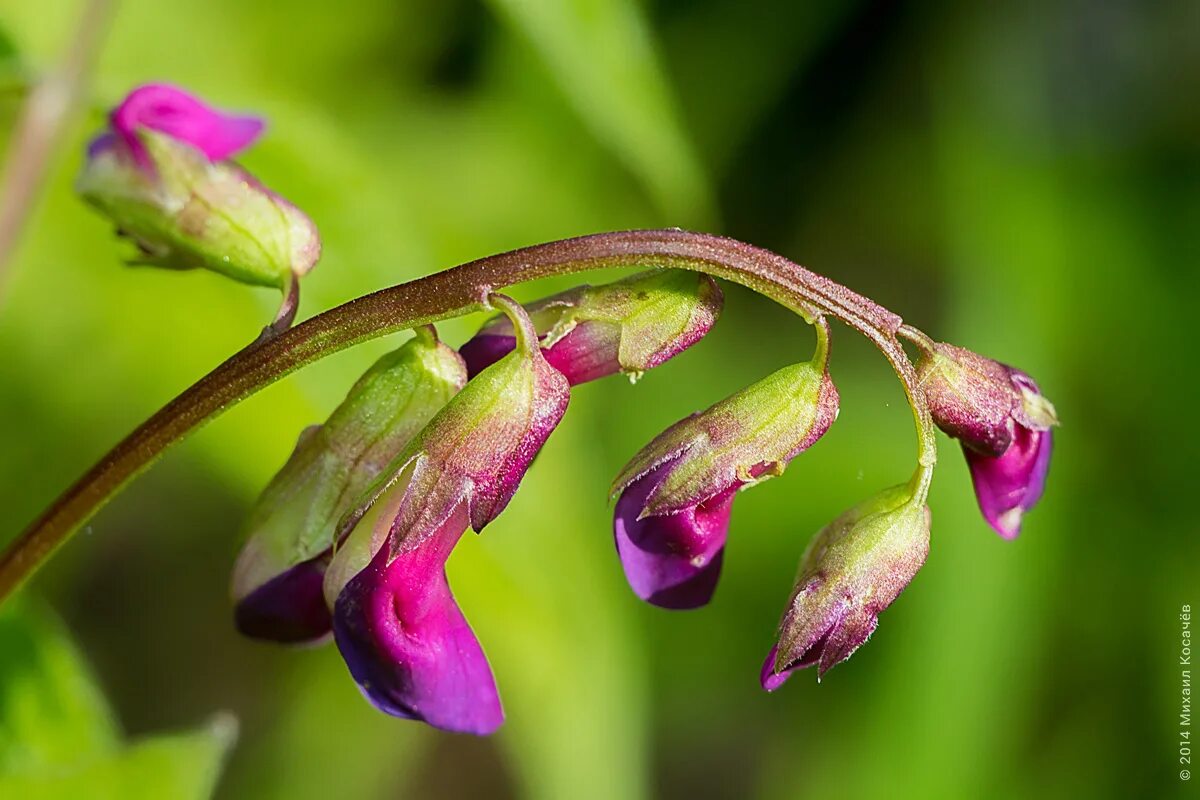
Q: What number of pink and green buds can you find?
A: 7